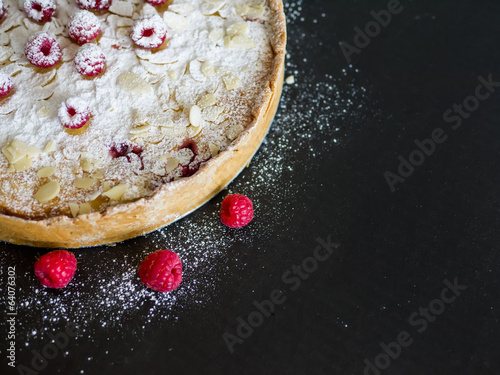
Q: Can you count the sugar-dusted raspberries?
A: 10